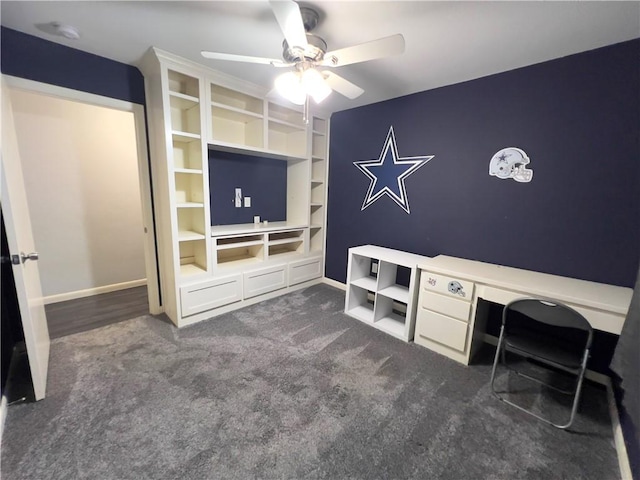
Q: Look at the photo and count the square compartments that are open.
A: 4